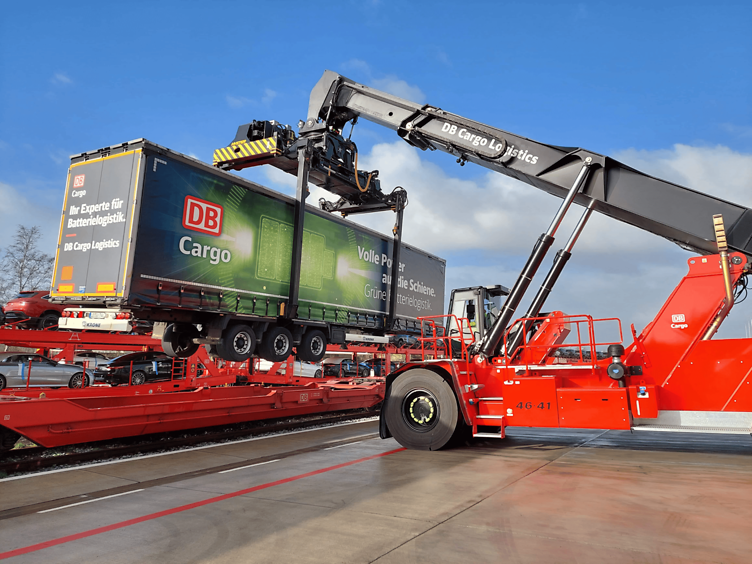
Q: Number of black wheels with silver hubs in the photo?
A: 3